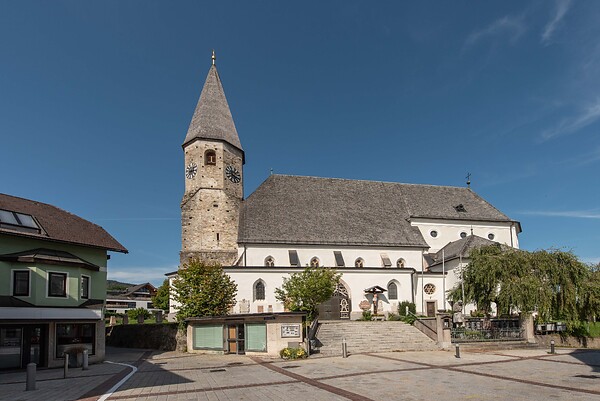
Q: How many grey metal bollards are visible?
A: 6